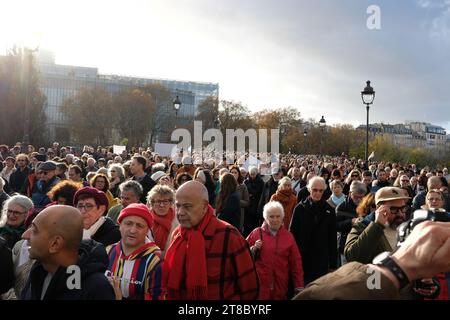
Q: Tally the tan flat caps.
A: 1